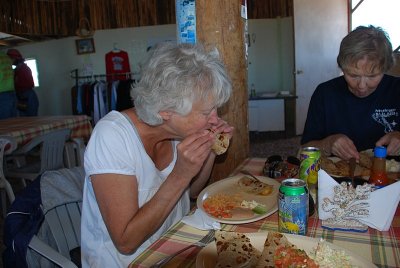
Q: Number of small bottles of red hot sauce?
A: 1